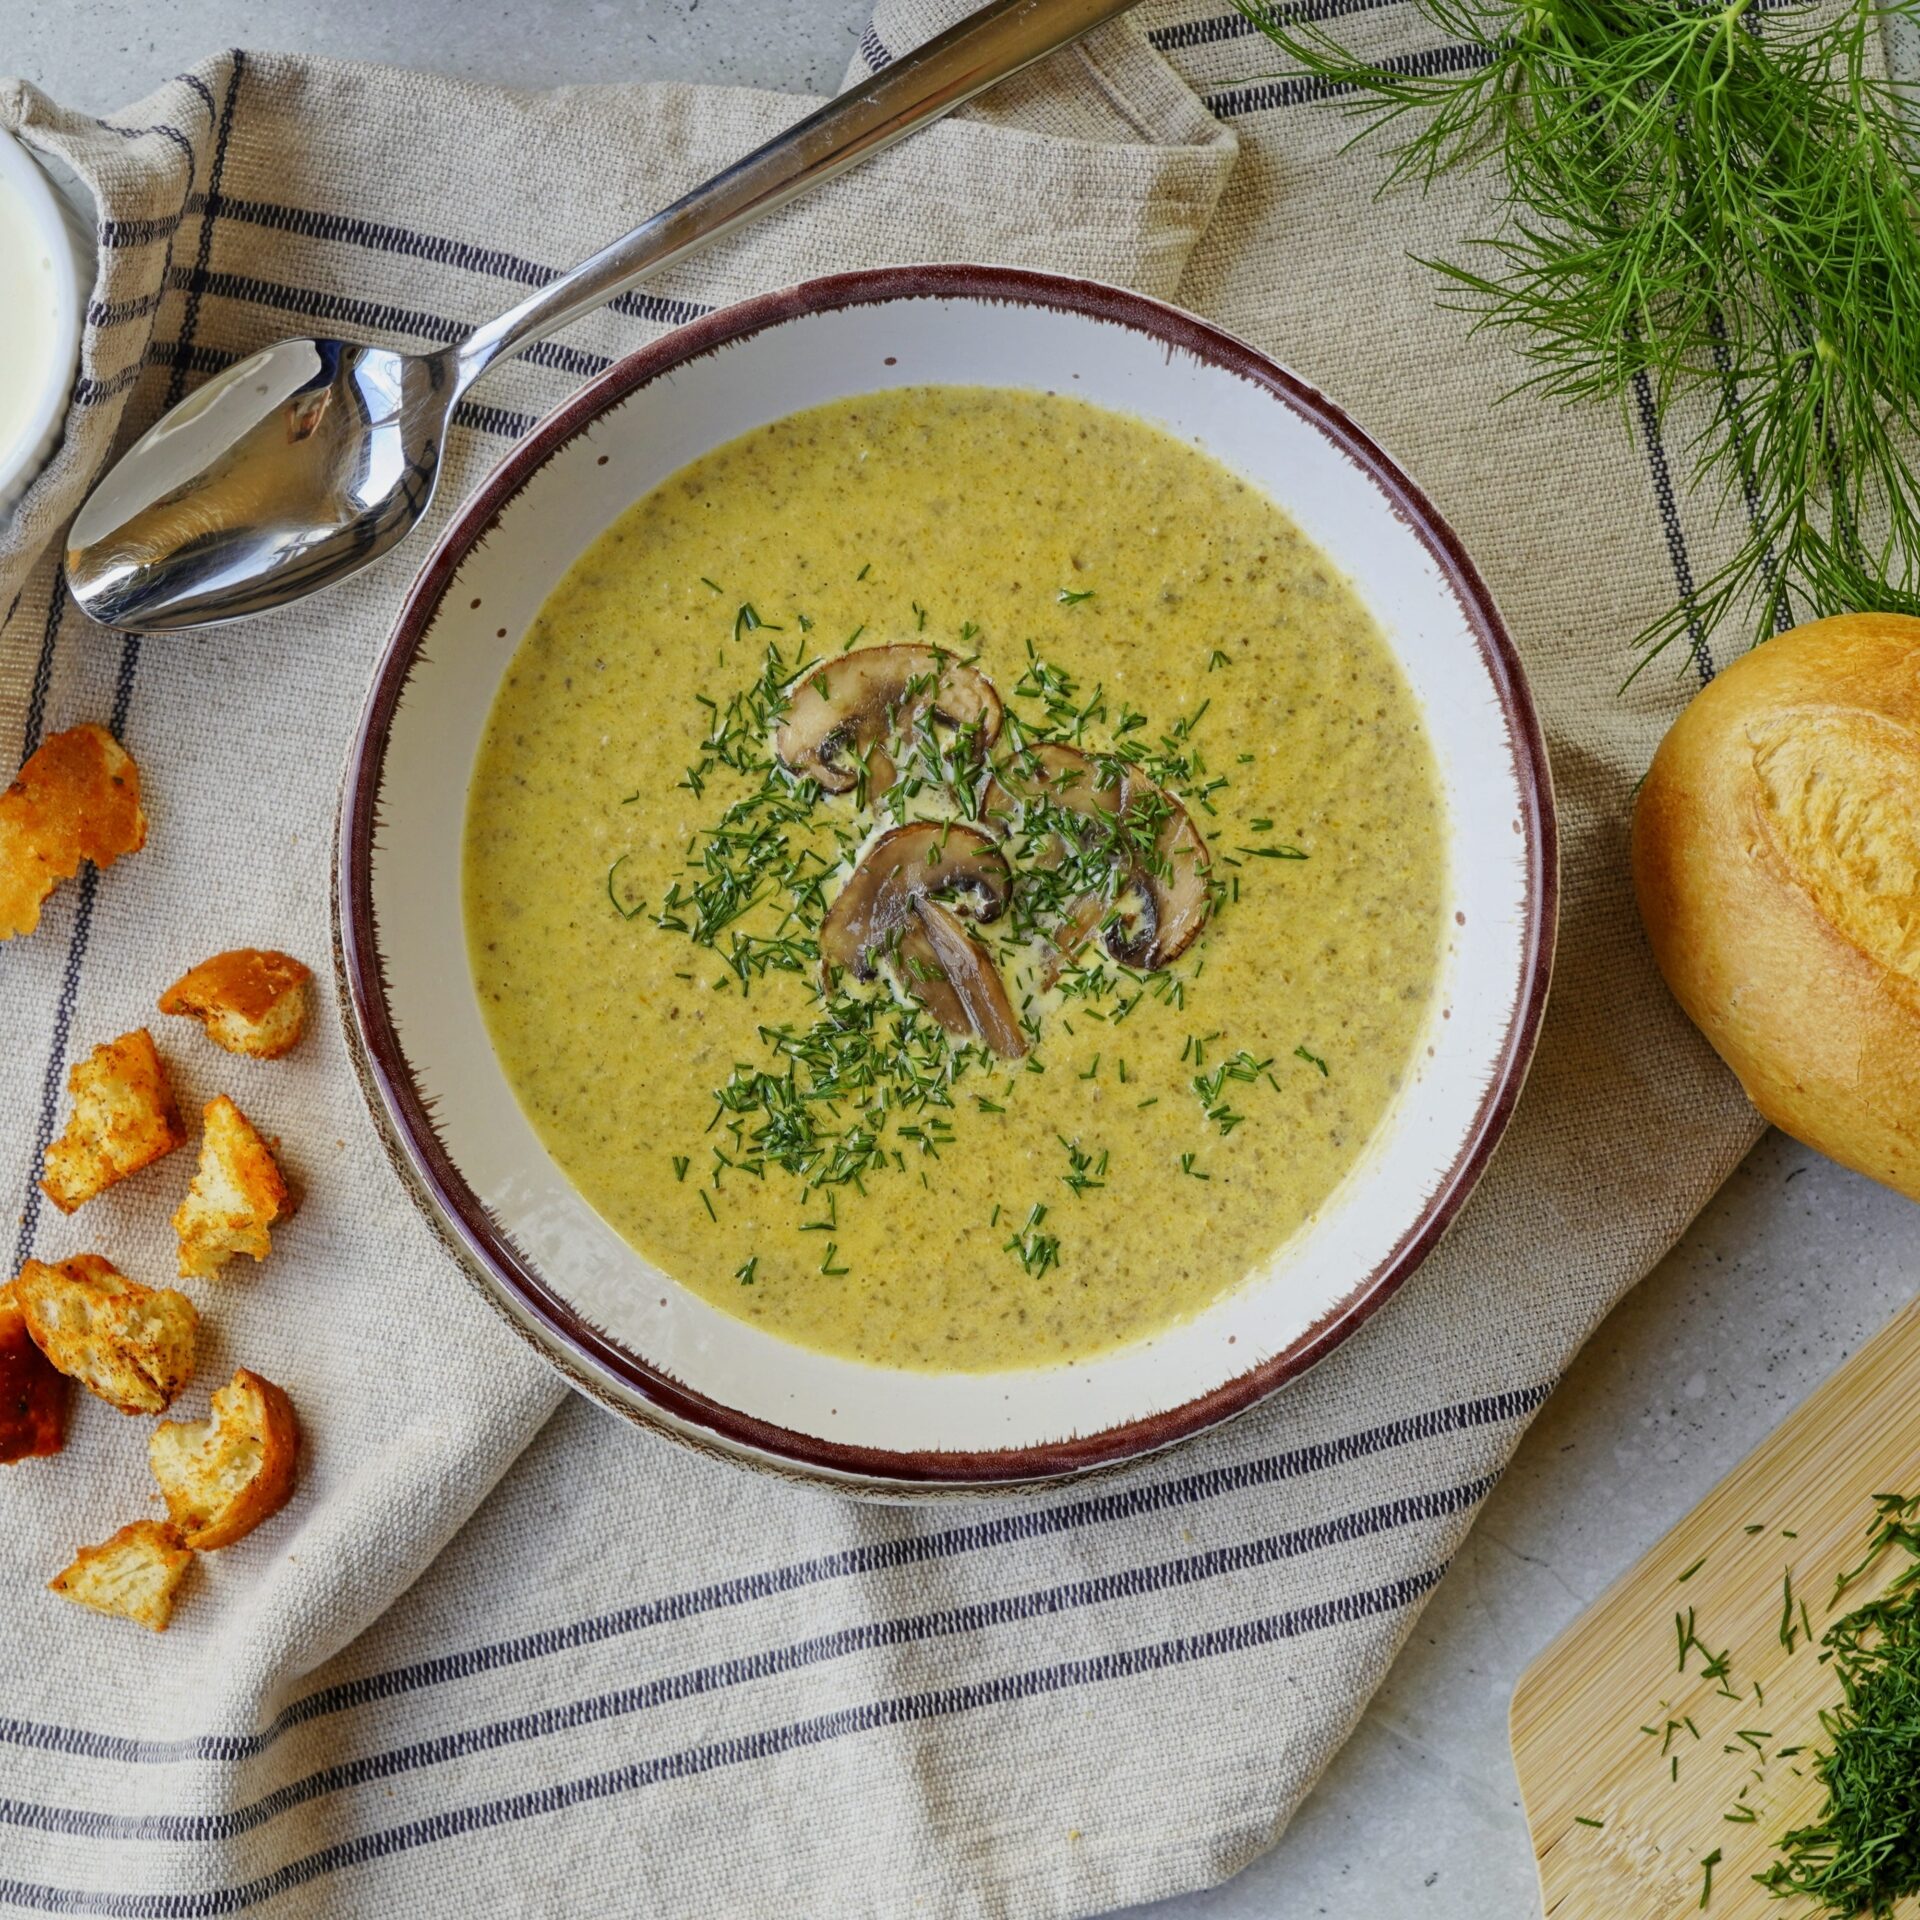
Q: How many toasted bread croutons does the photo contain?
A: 8